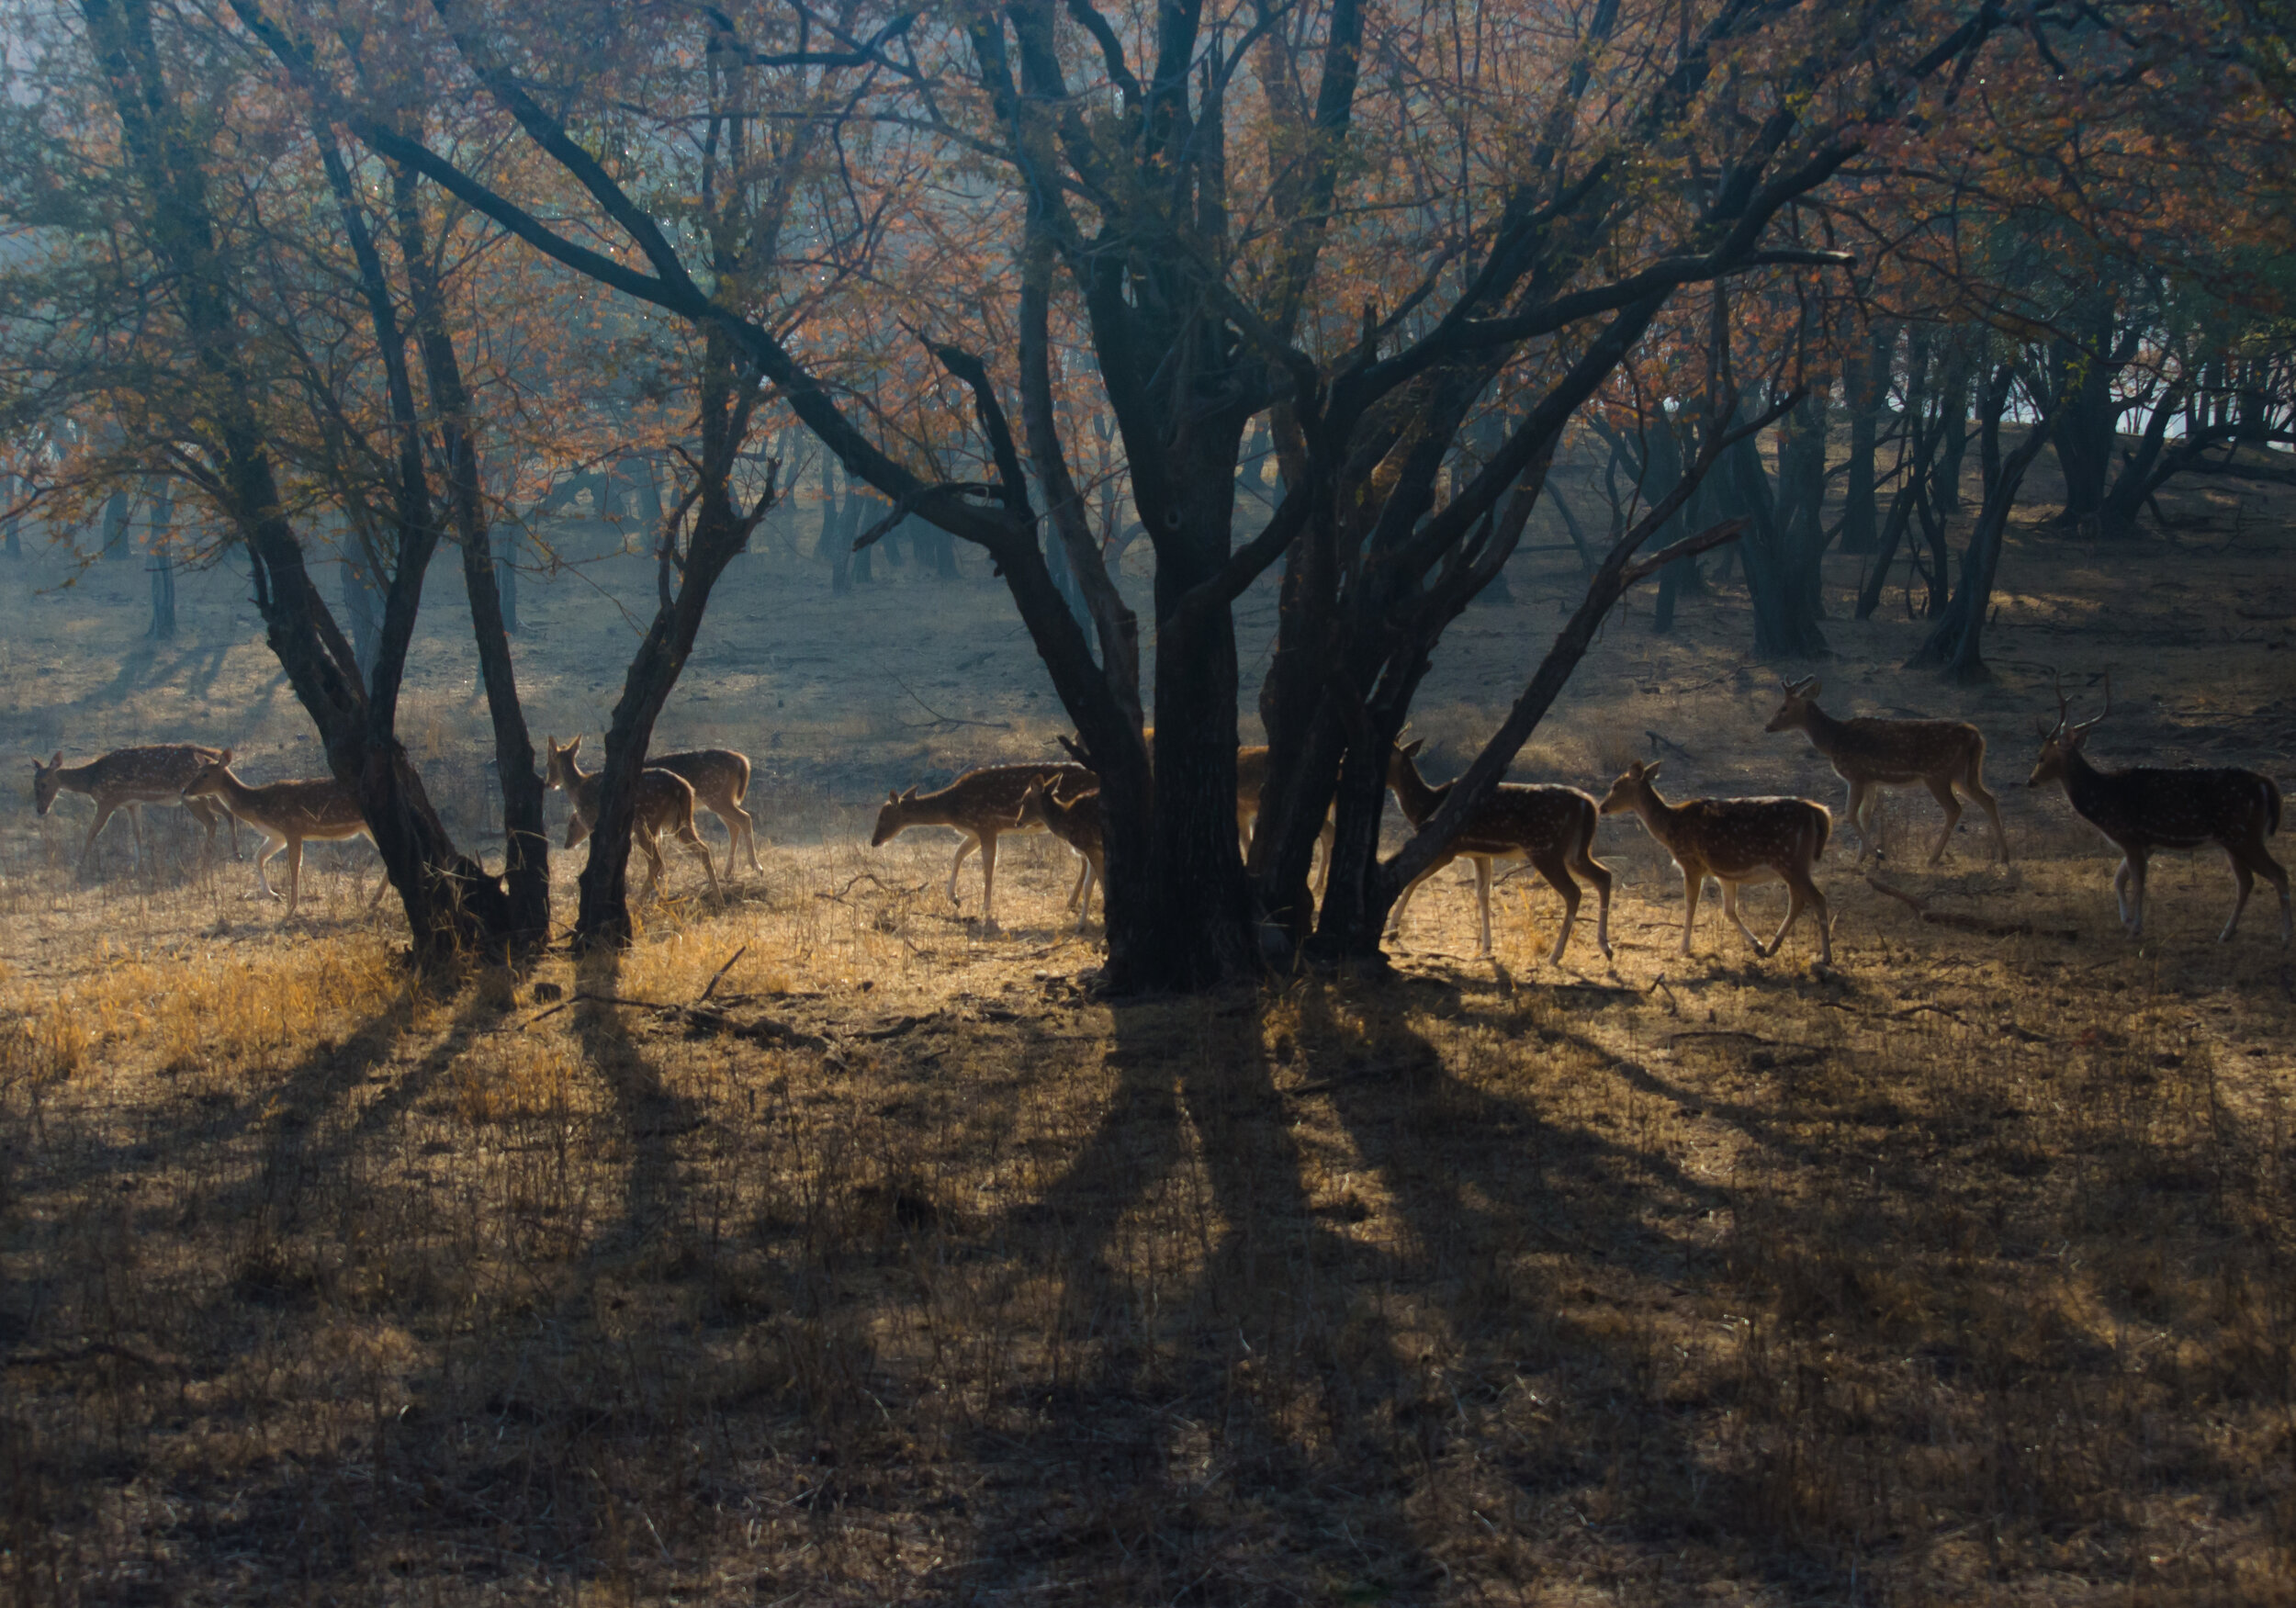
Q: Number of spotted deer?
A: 11